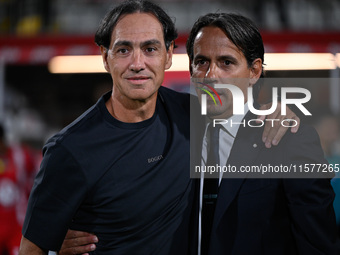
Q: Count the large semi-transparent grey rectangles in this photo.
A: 1